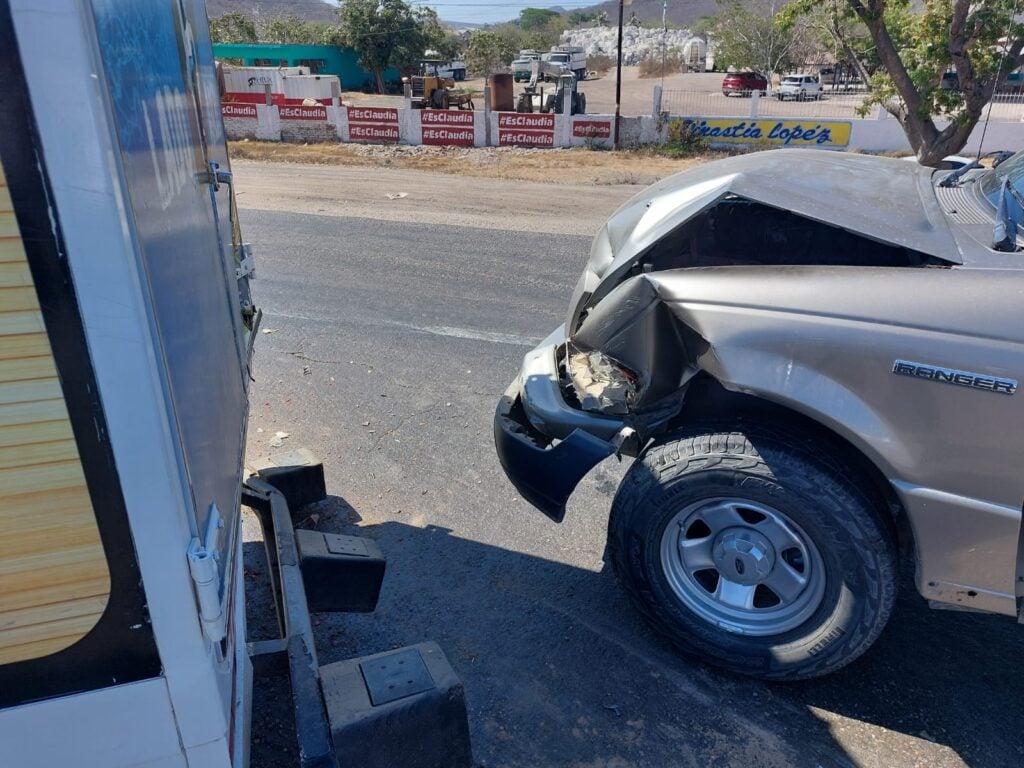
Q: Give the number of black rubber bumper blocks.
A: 3